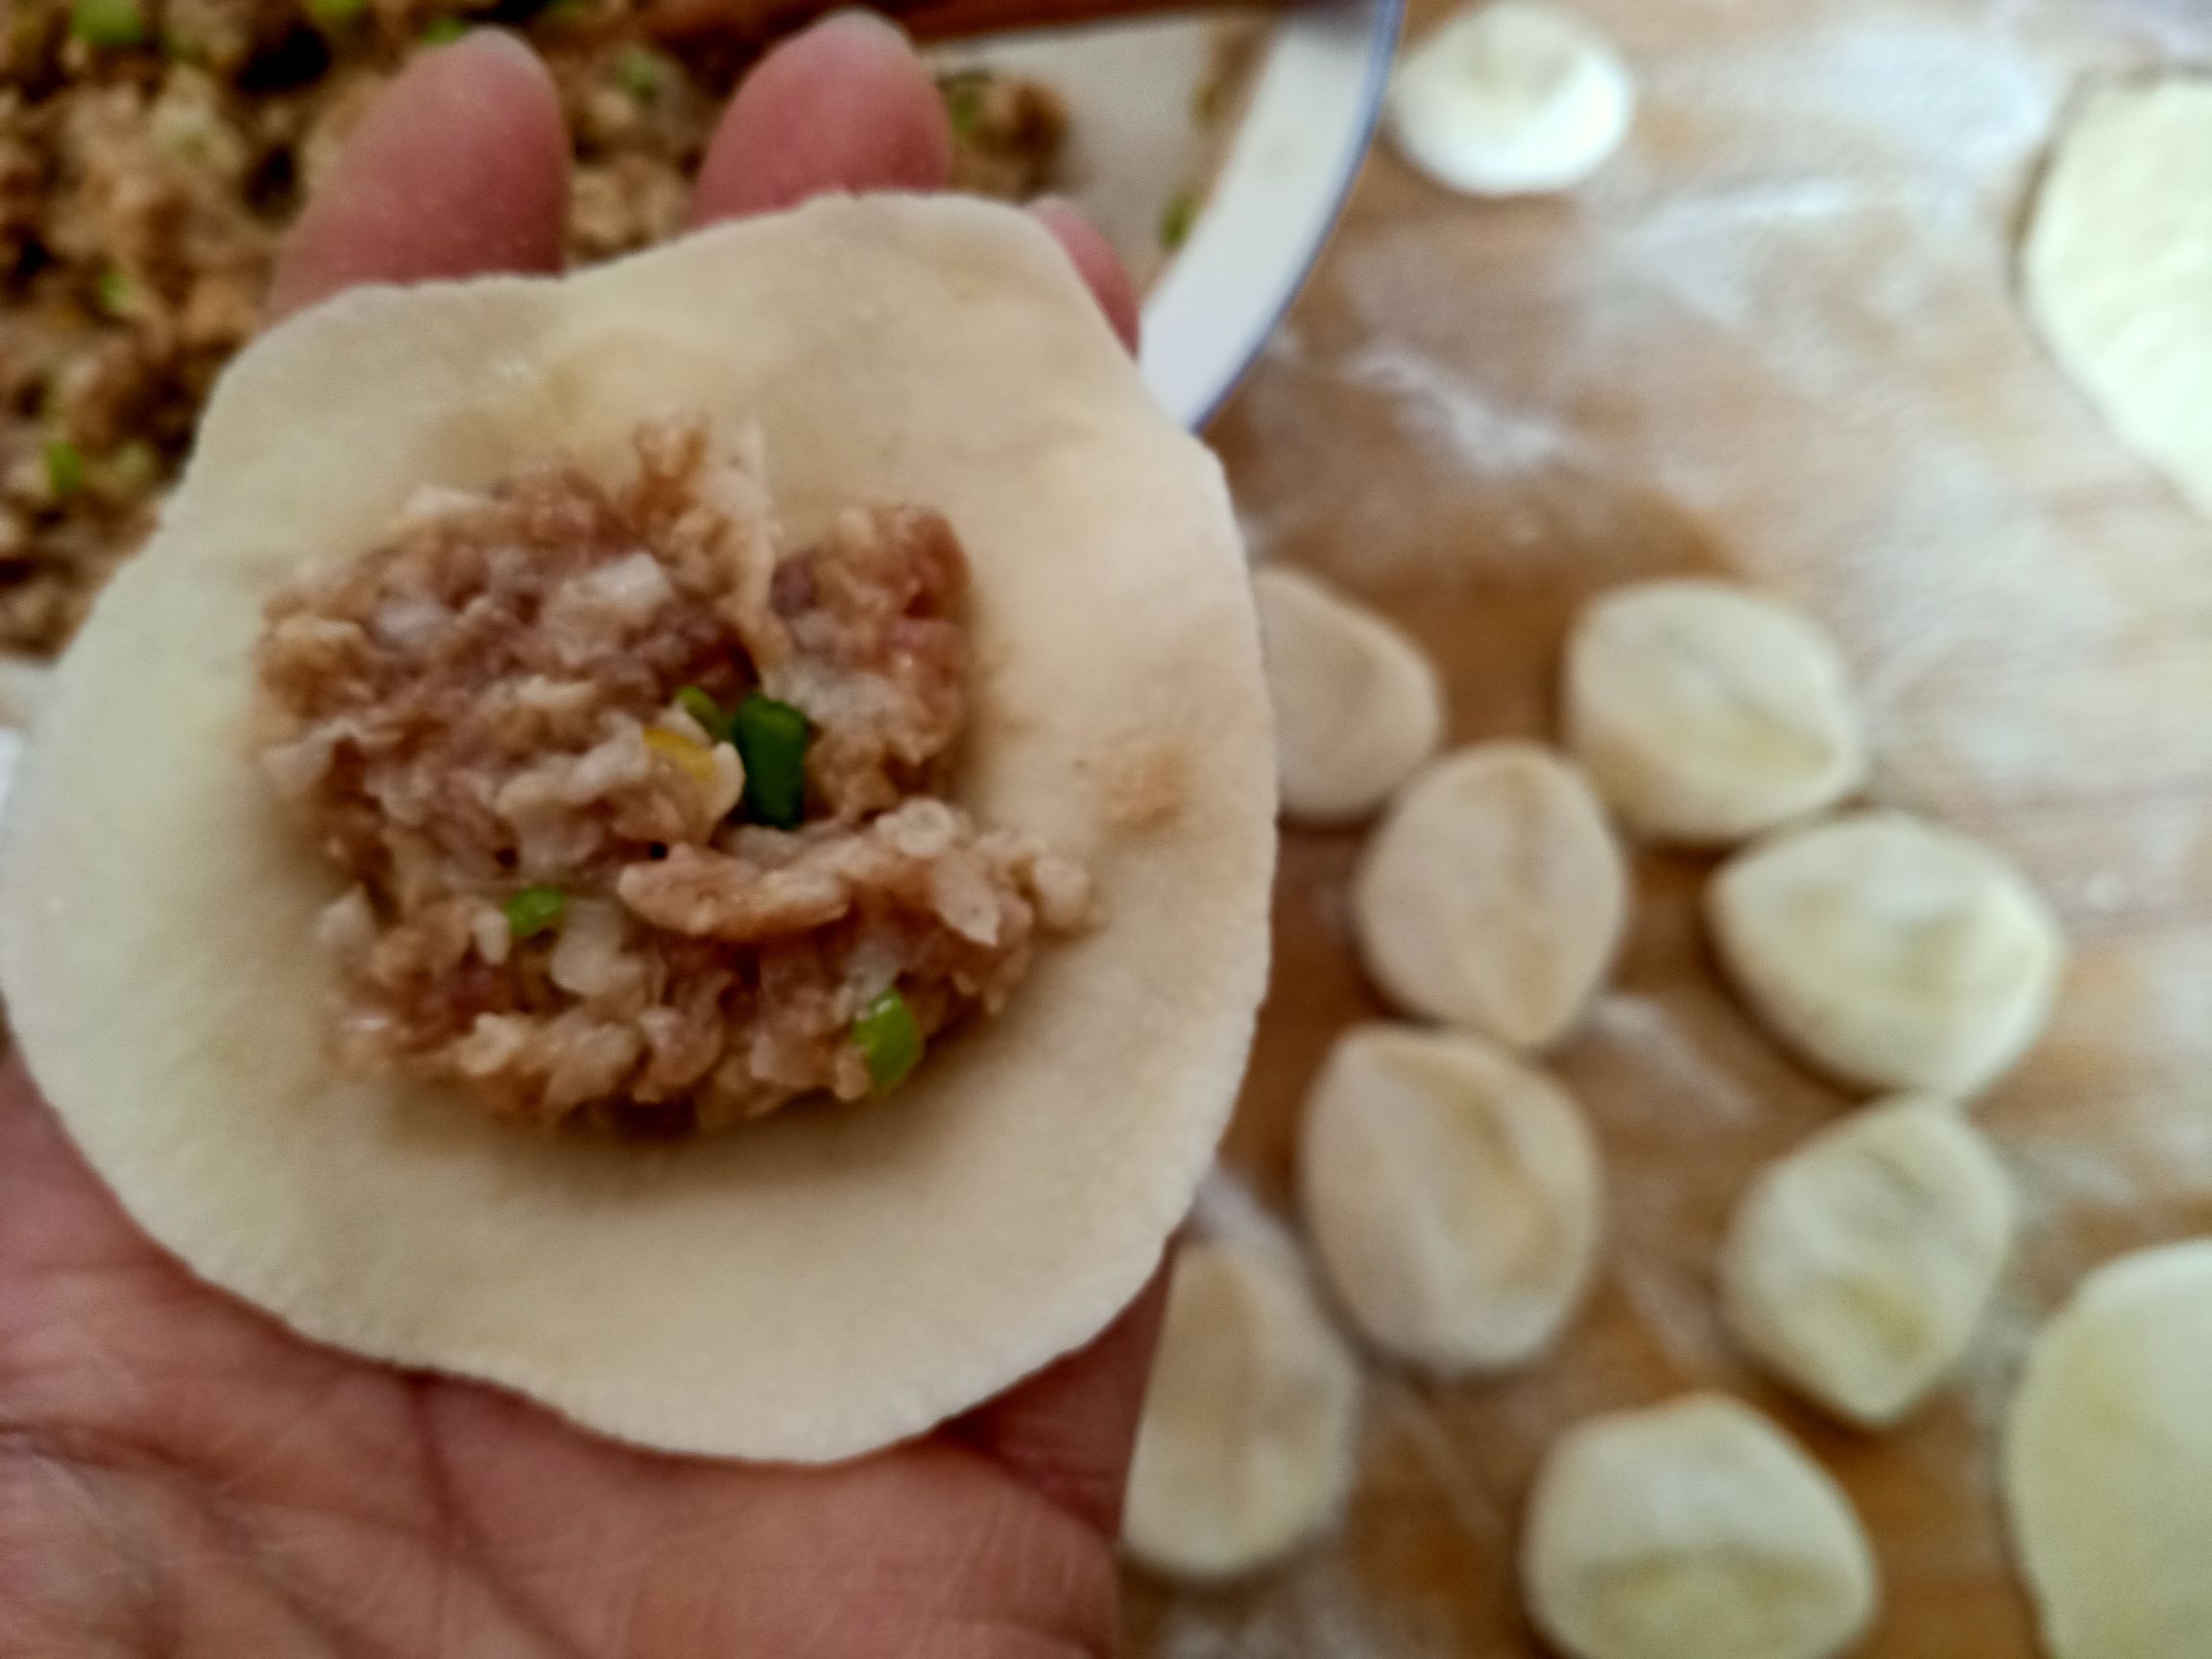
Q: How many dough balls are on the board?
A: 9